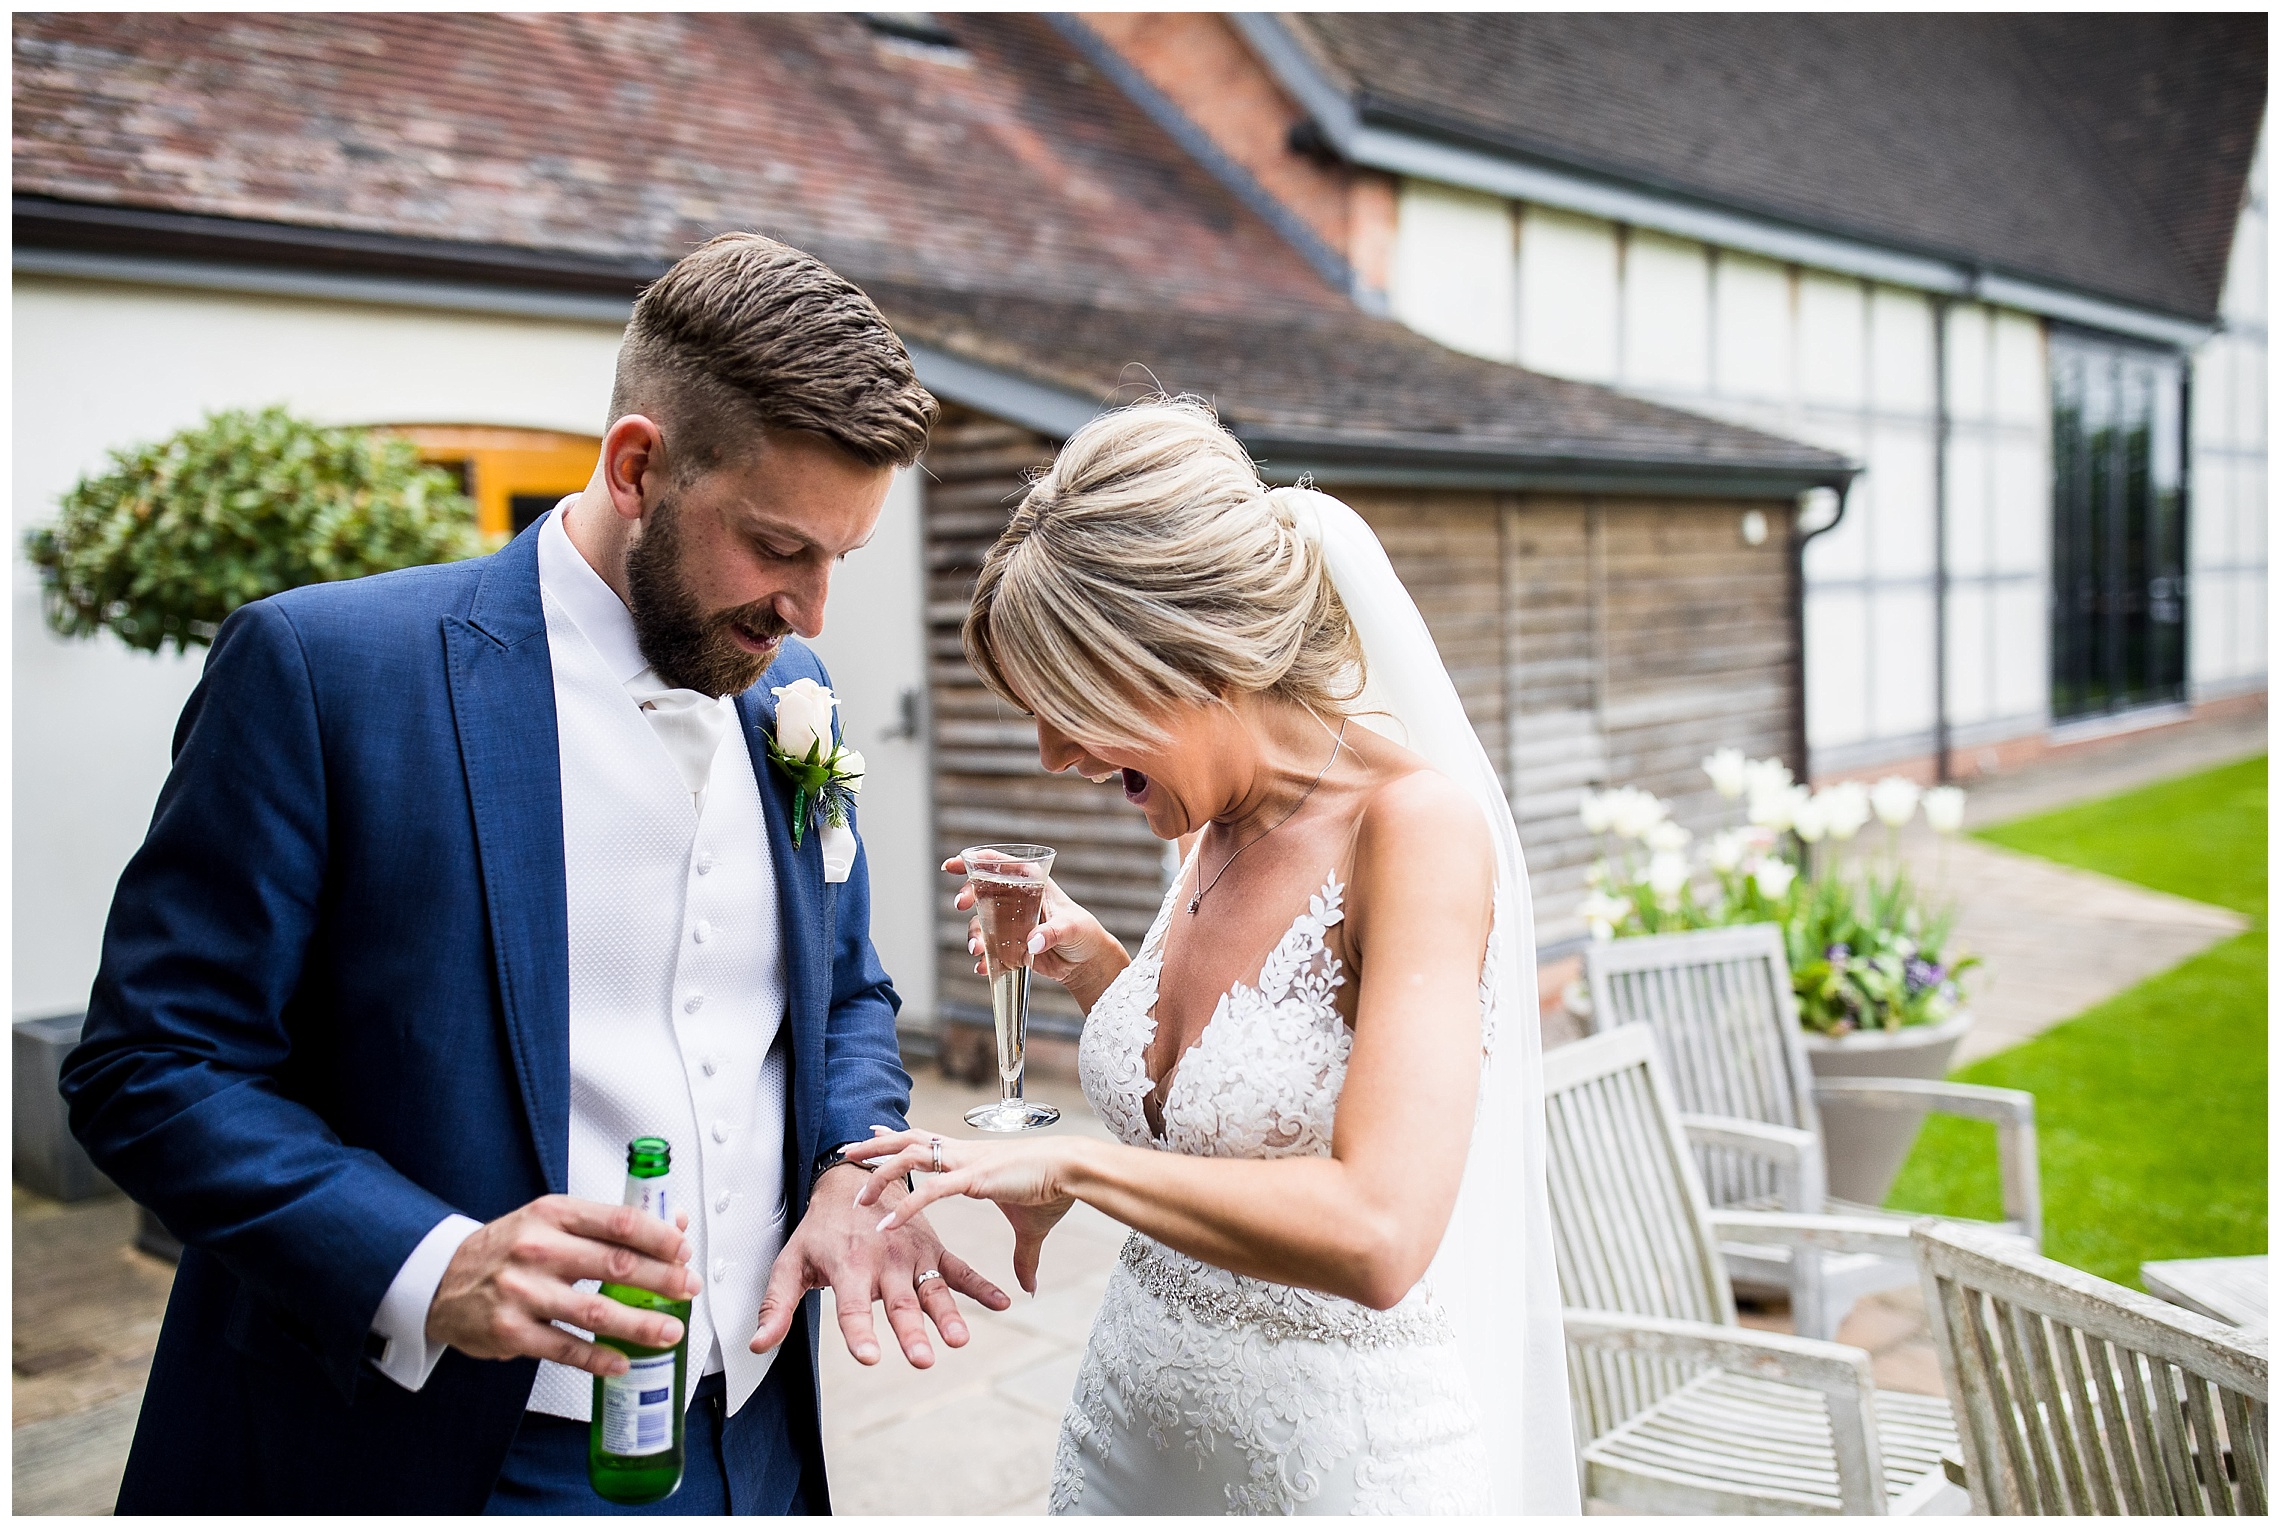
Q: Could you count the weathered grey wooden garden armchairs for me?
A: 3